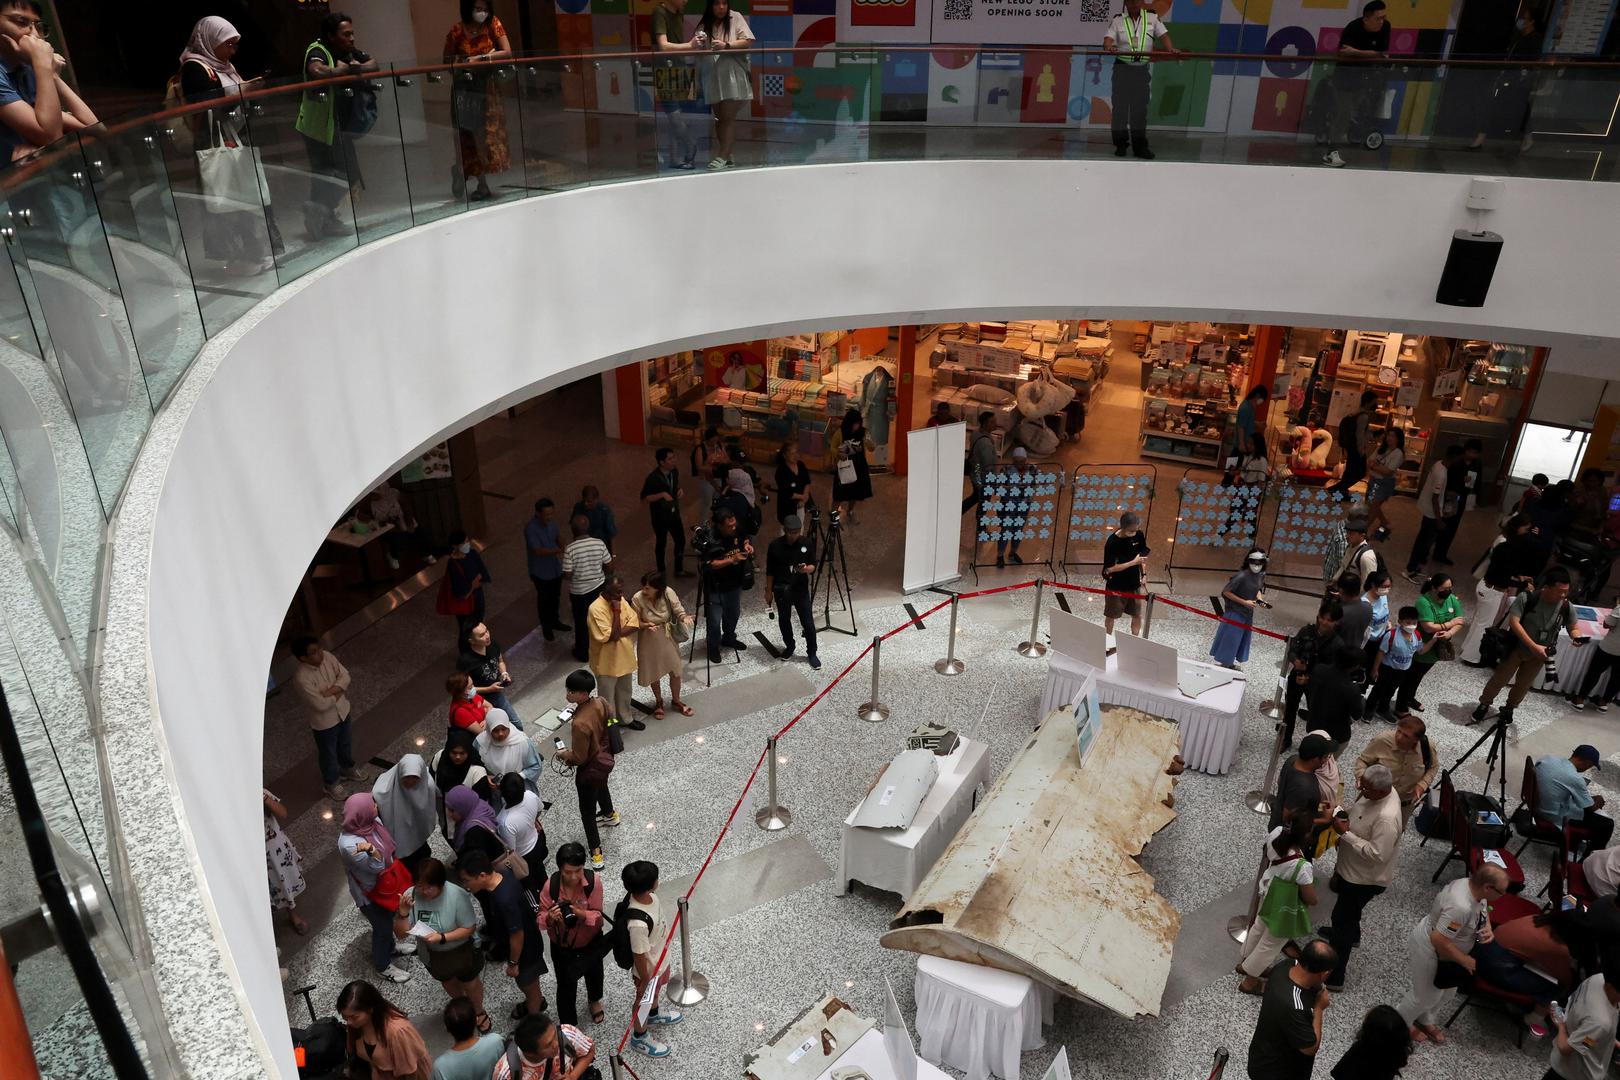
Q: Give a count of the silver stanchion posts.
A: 11